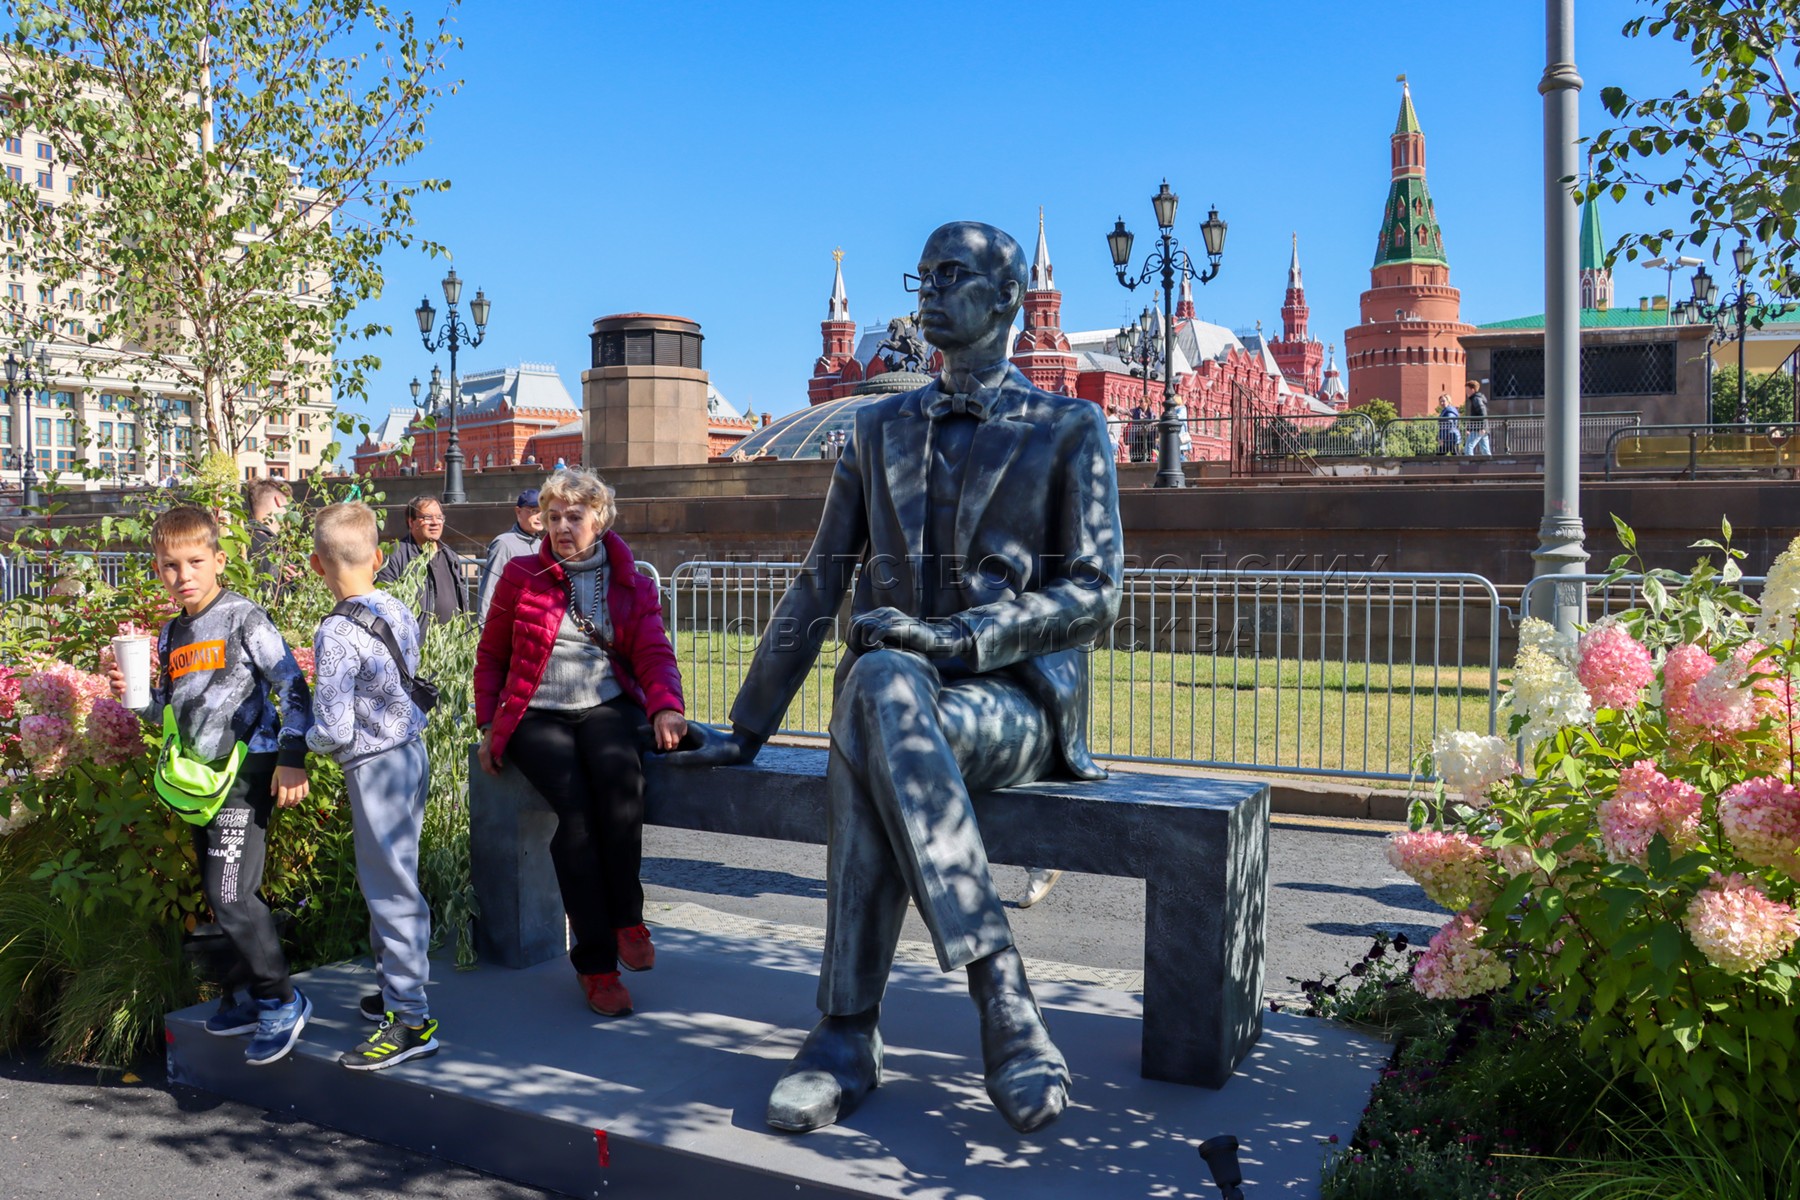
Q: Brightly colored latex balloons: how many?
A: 0